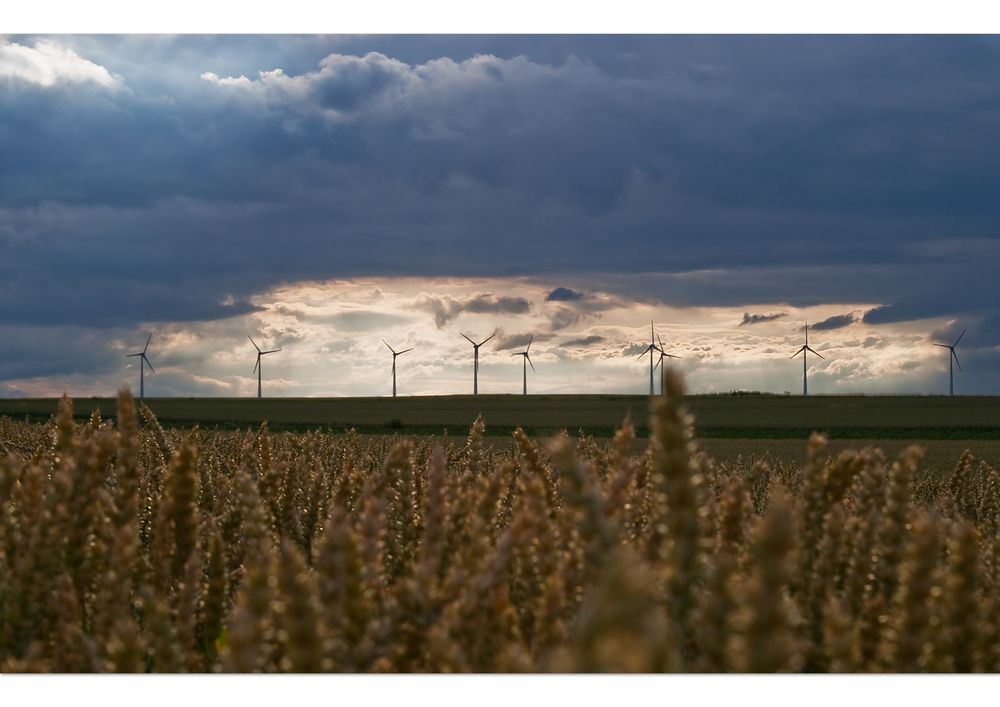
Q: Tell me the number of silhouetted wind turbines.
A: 9